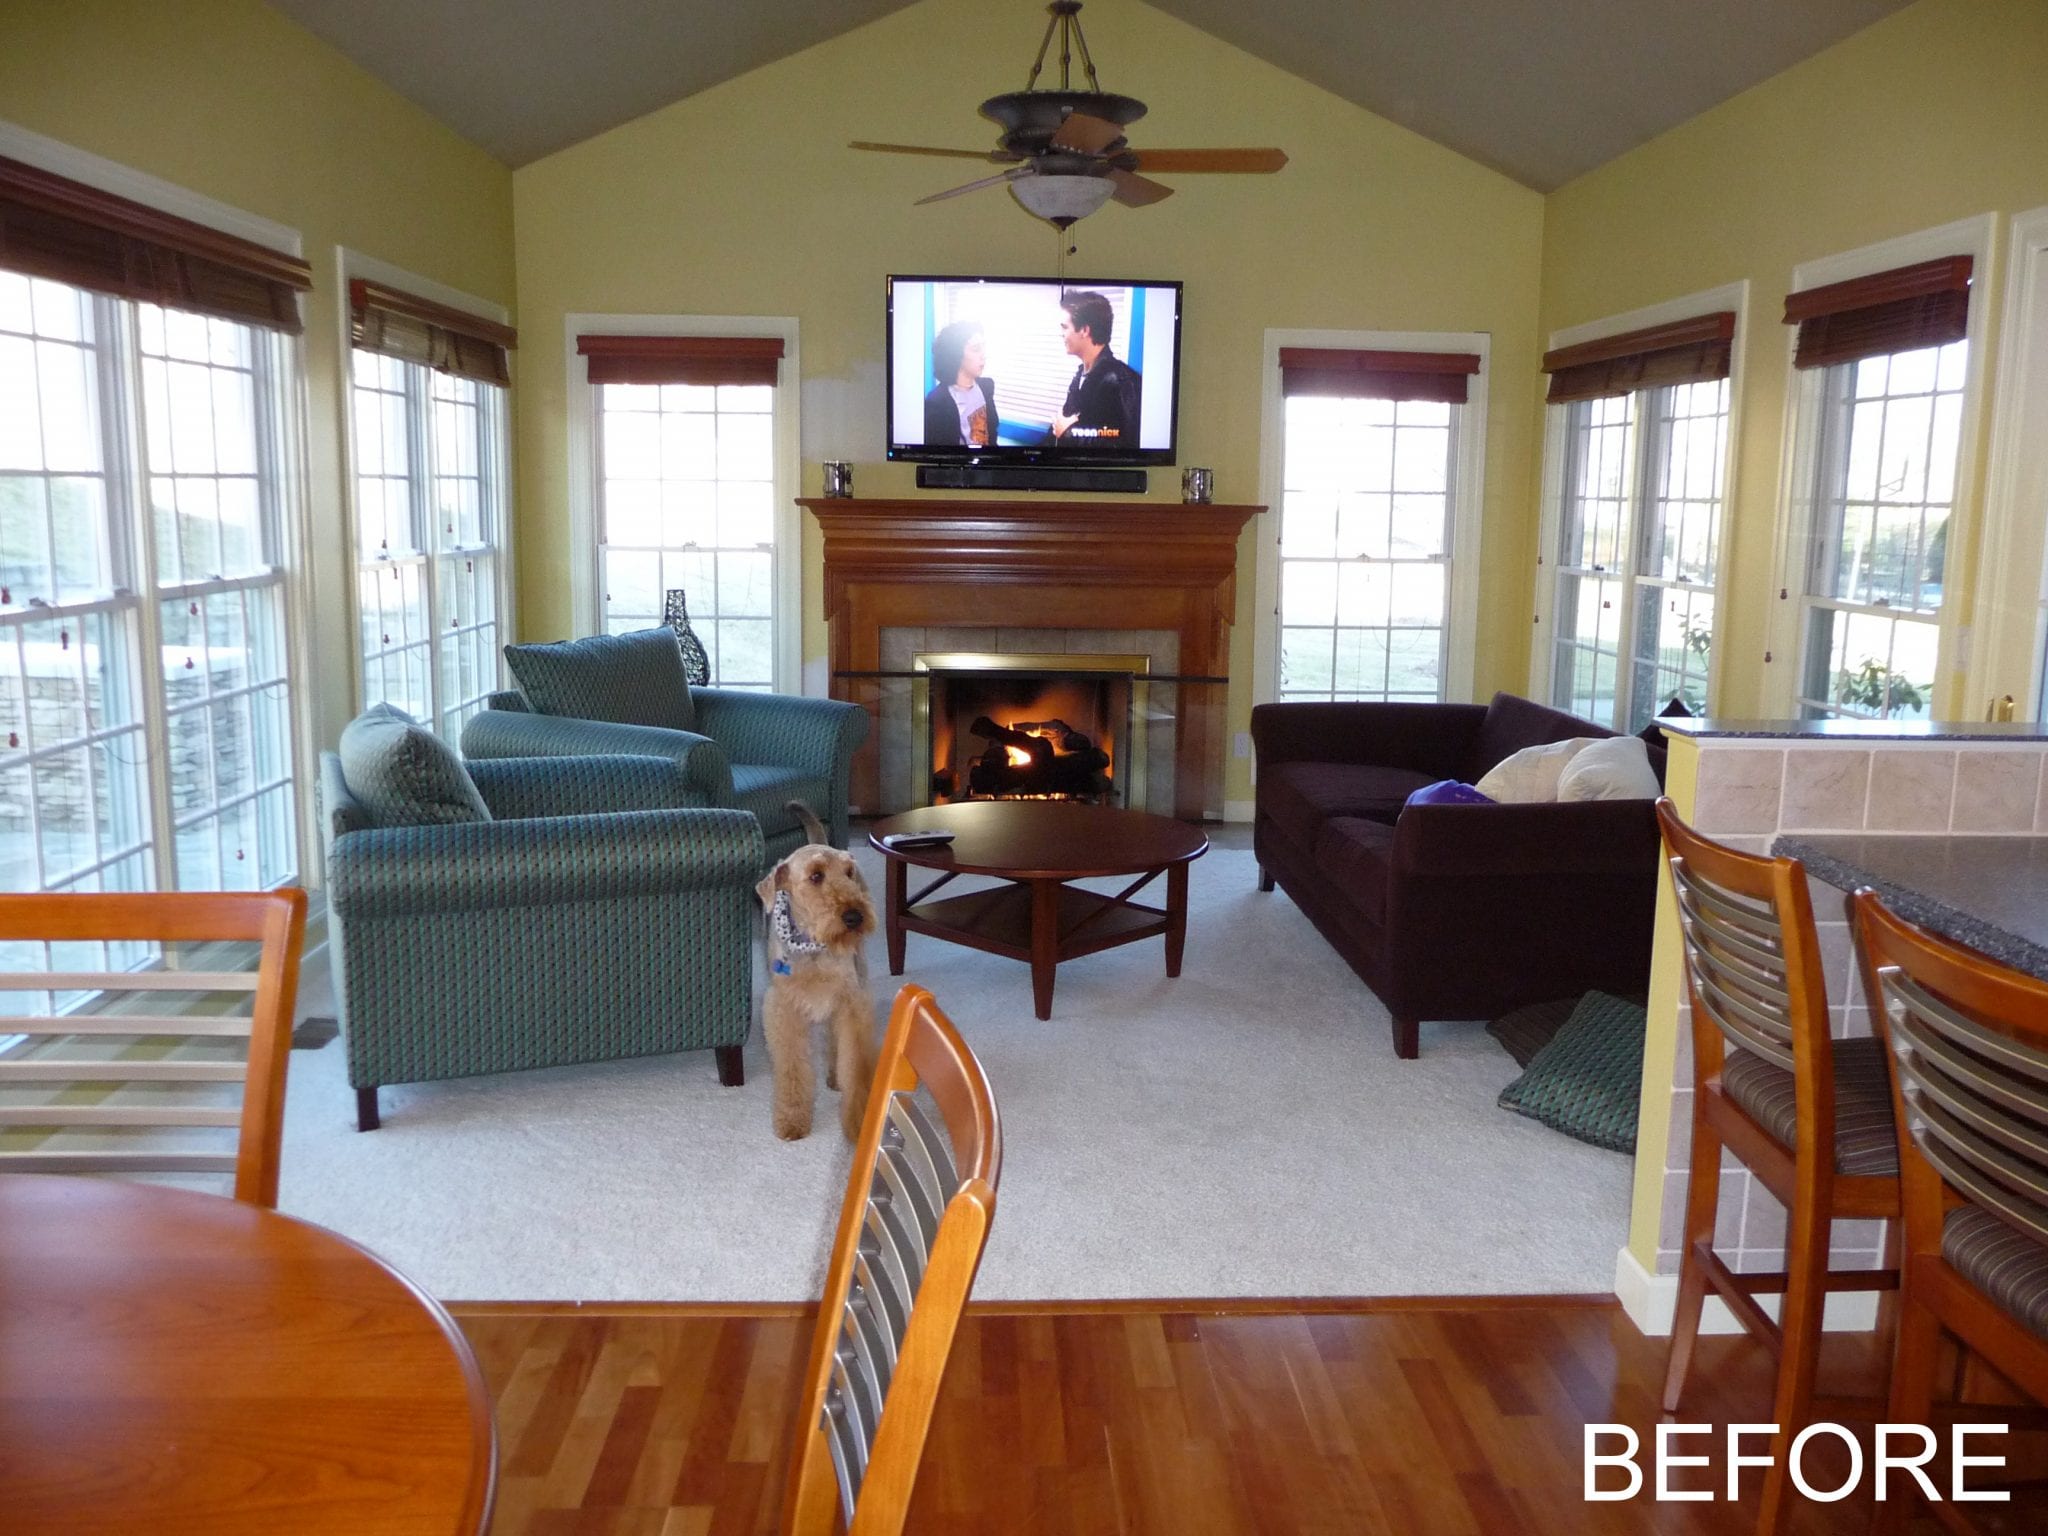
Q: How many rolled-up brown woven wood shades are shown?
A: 6